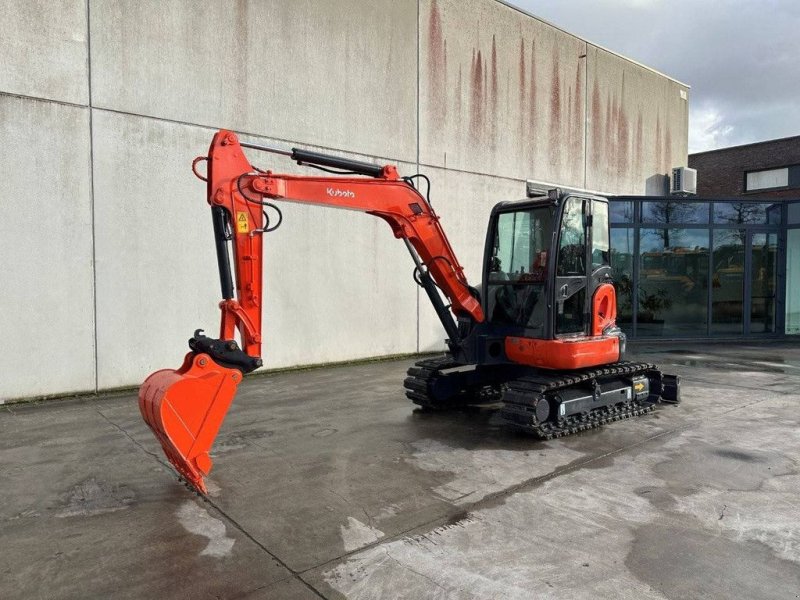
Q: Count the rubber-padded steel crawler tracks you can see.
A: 2